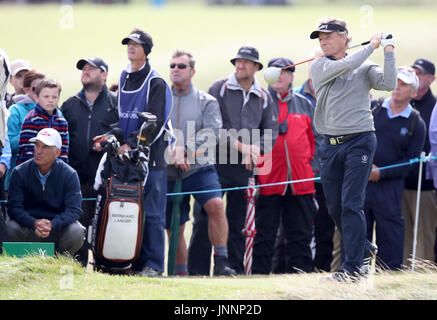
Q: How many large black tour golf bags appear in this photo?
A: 1